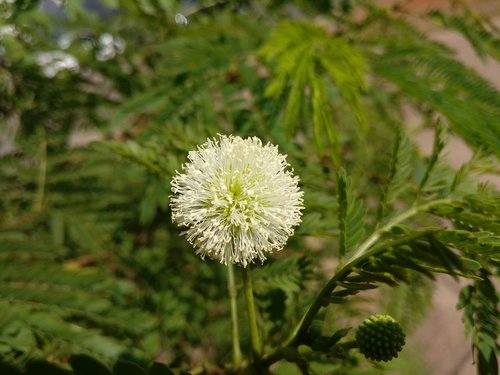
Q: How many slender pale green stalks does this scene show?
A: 2